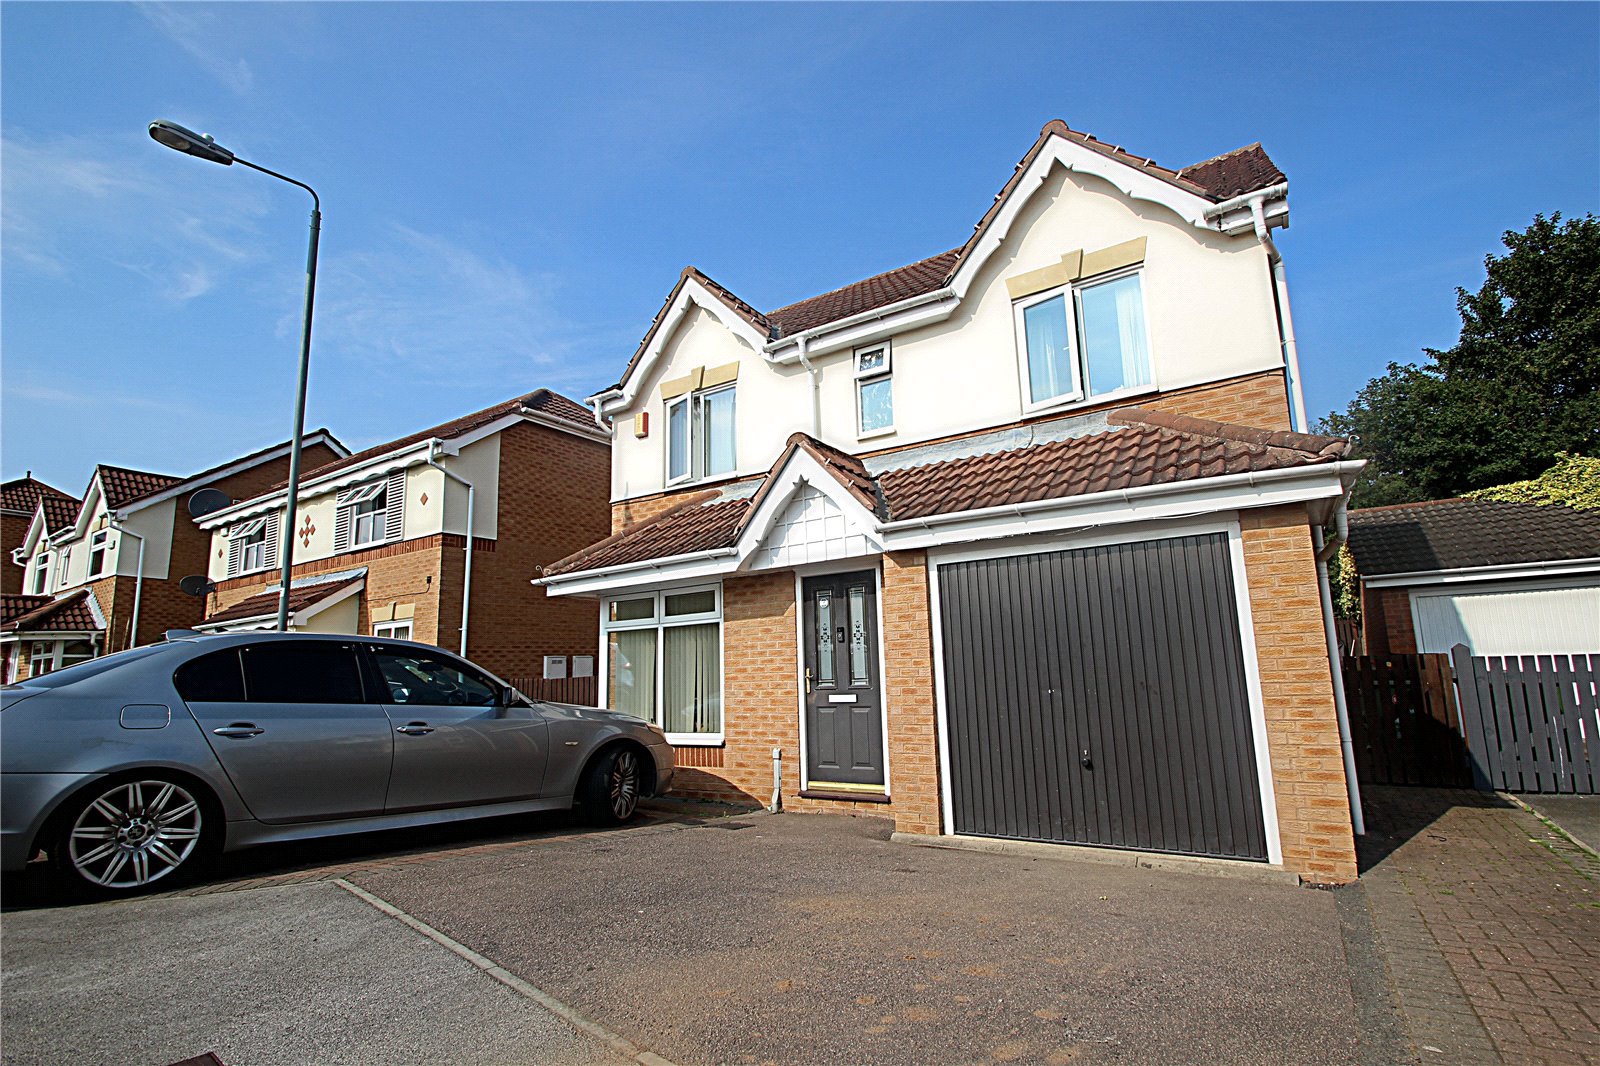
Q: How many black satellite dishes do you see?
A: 2